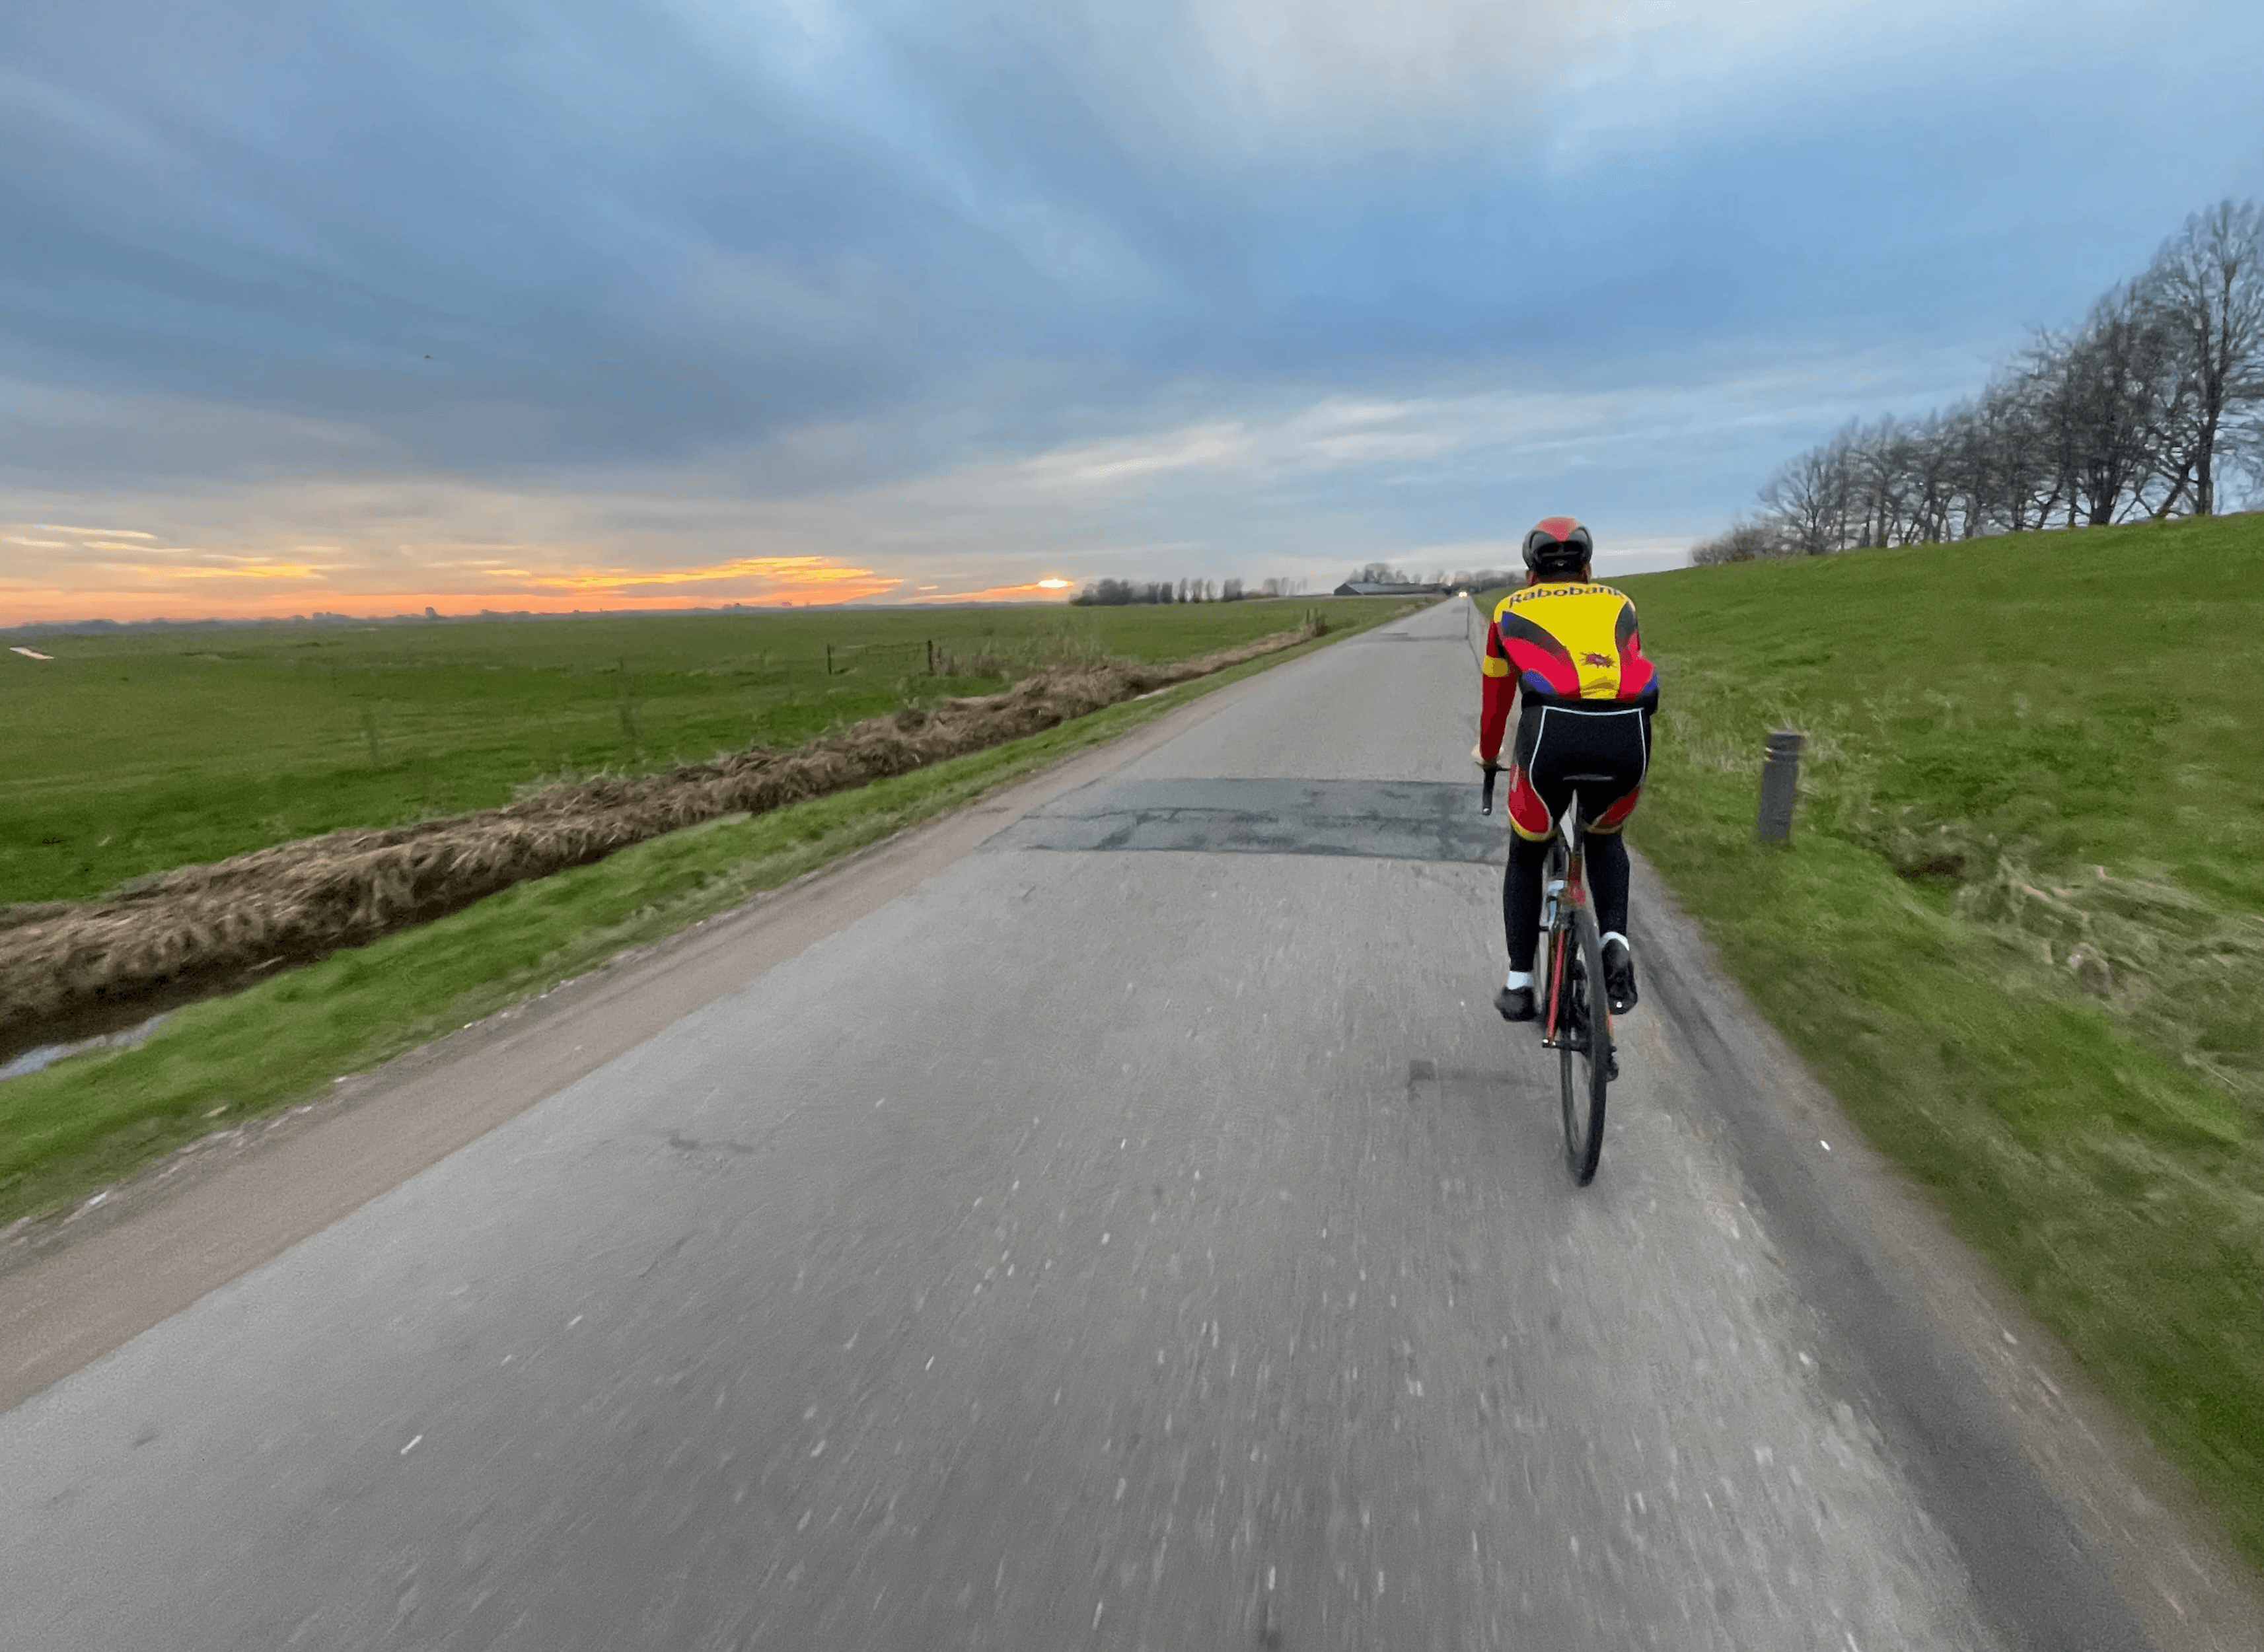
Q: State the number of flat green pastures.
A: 1